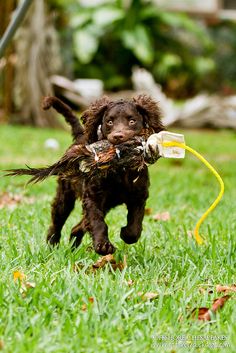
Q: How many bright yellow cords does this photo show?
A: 1